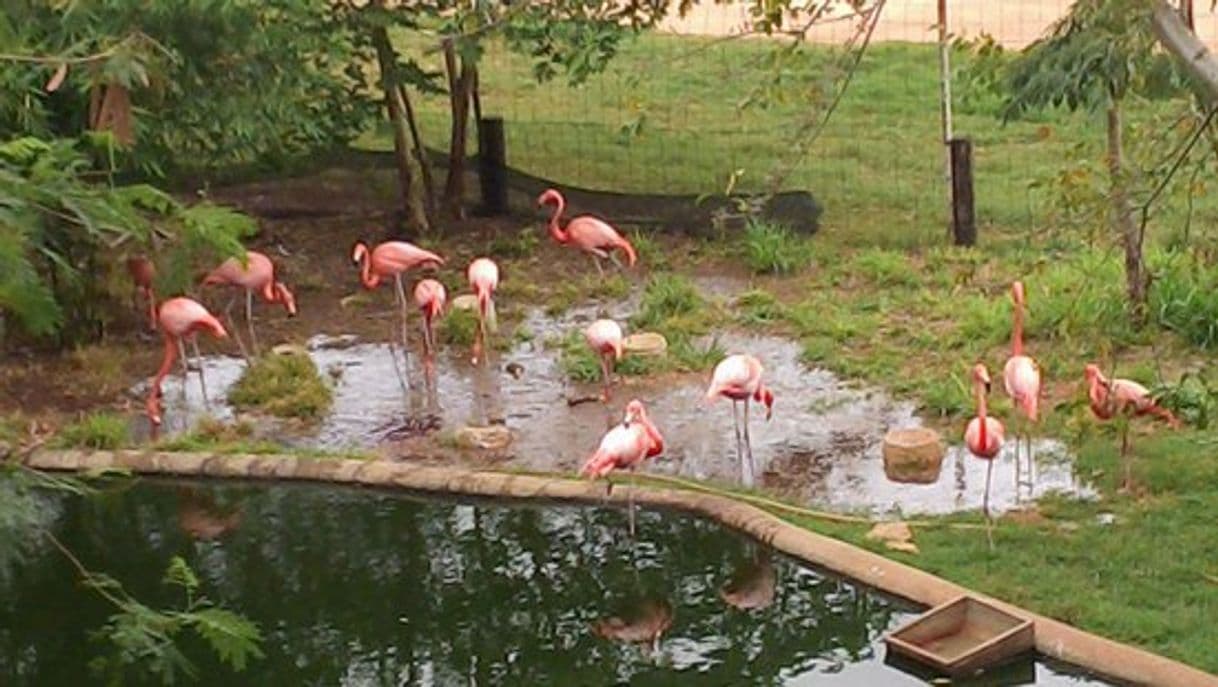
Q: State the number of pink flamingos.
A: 13